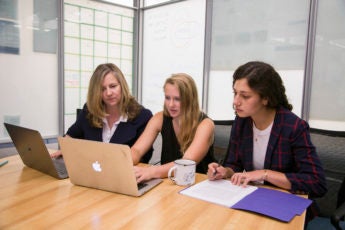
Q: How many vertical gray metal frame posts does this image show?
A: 4